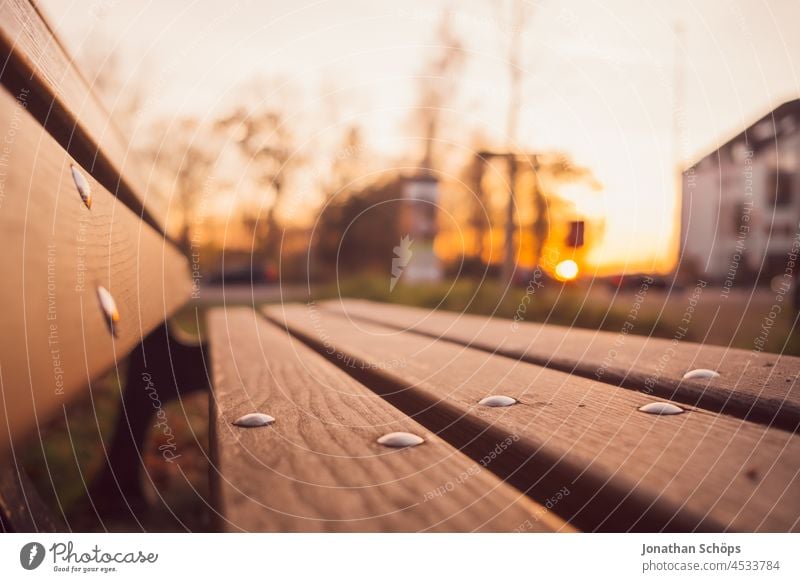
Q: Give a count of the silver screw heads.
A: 7